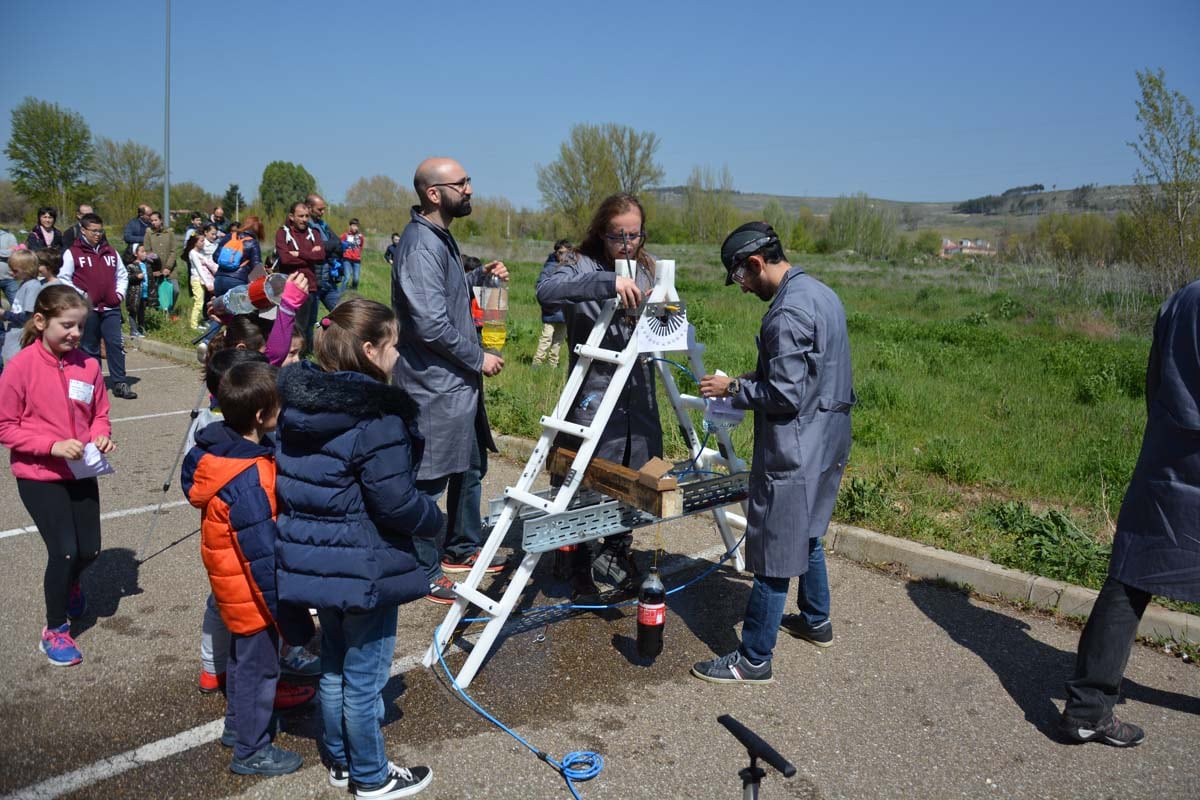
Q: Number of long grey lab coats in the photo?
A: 4